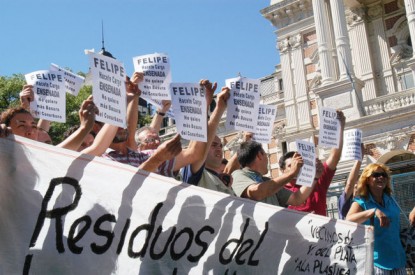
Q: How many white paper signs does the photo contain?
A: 10